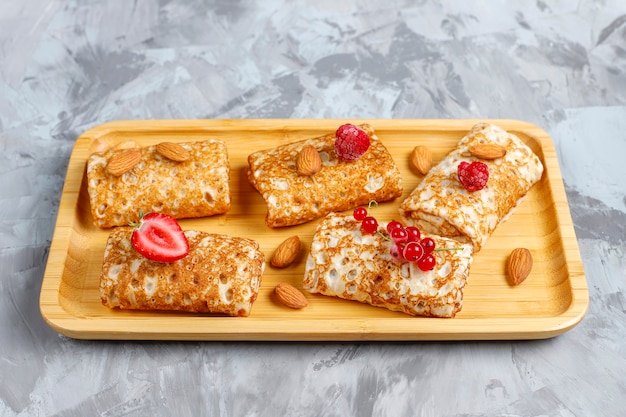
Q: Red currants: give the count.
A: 9